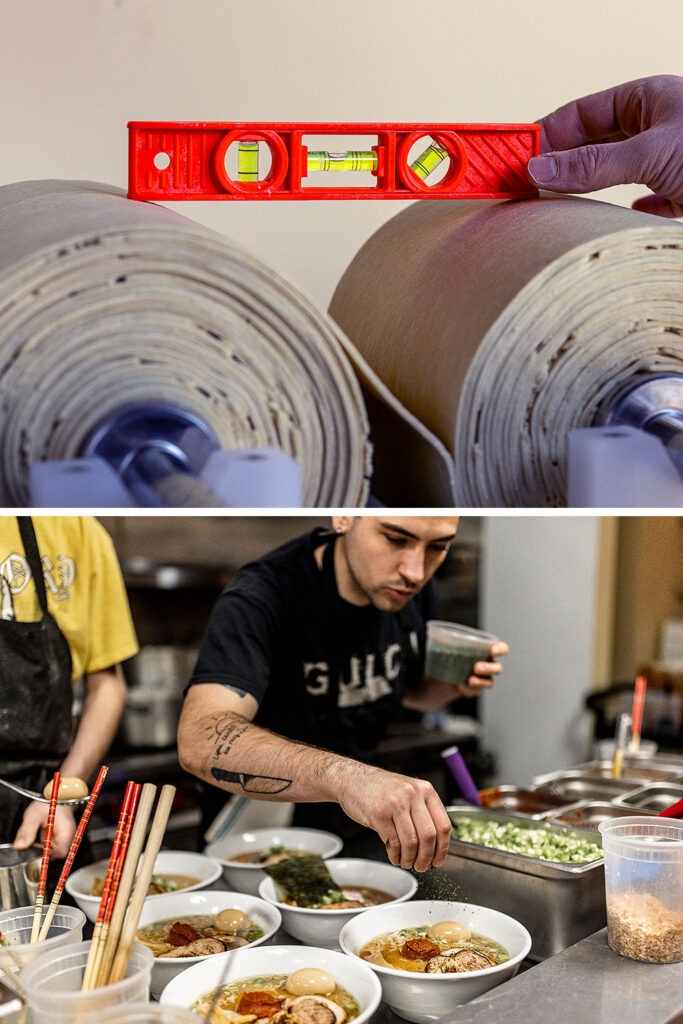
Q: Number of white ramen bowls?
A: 6